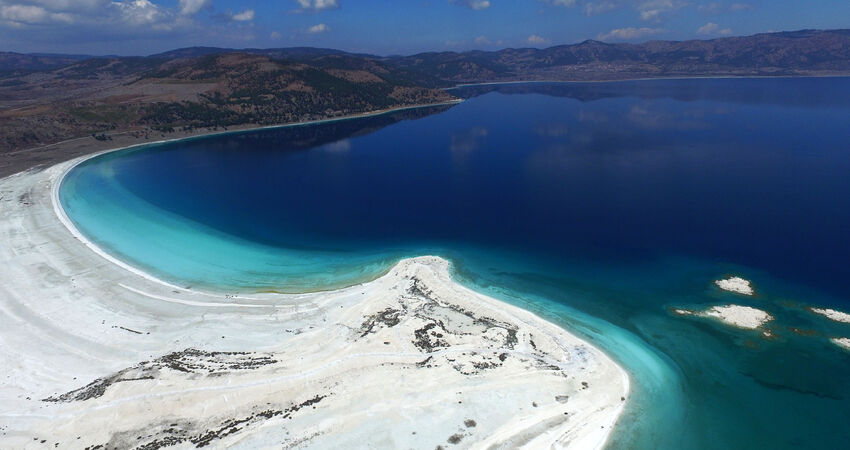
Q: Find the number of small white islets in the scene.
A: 4